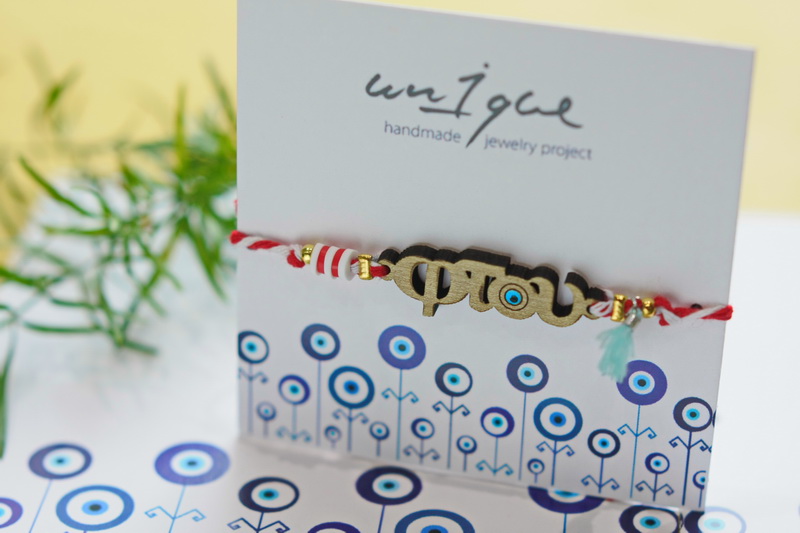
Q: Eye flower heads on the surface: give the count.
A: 11